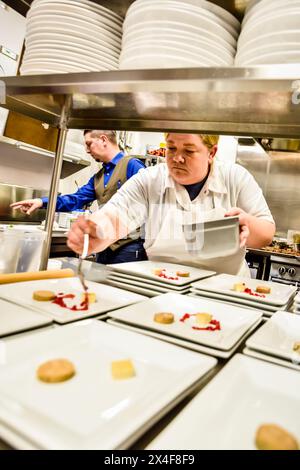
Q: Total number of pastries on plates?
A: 12